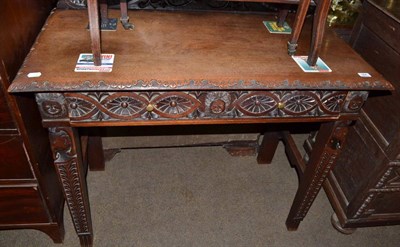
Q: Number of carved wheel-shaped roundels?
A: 6